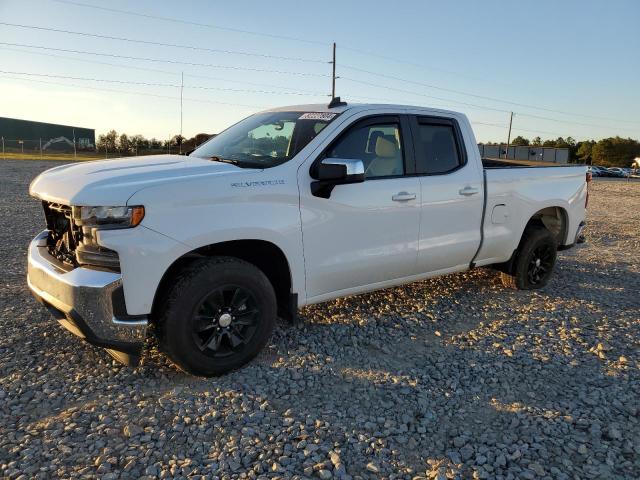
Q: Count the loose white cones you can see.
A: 0